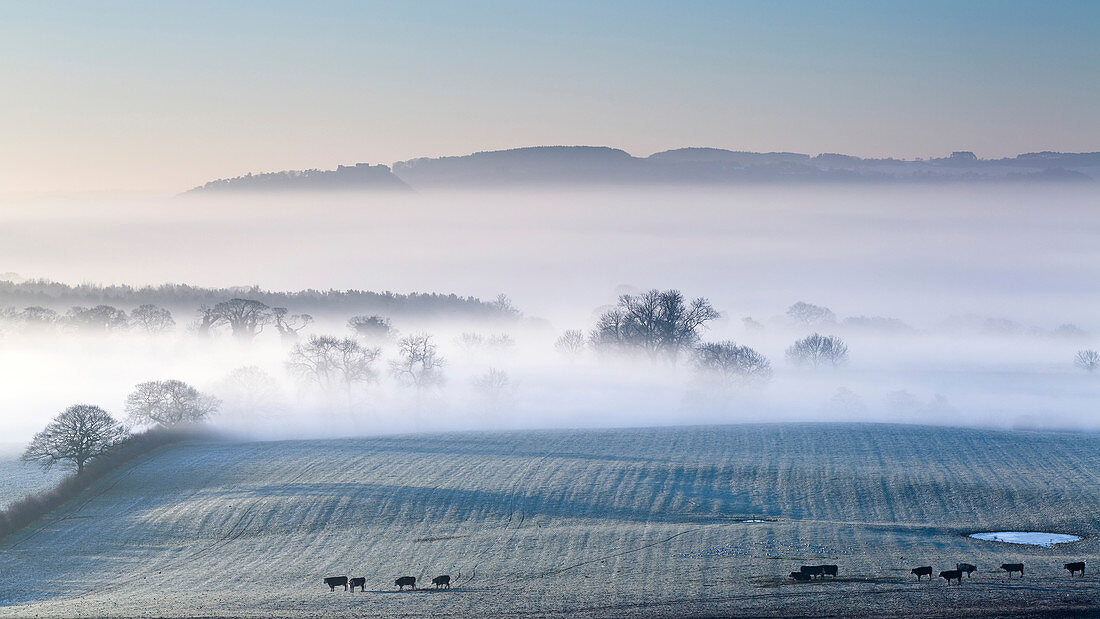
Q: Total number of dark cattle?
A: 12